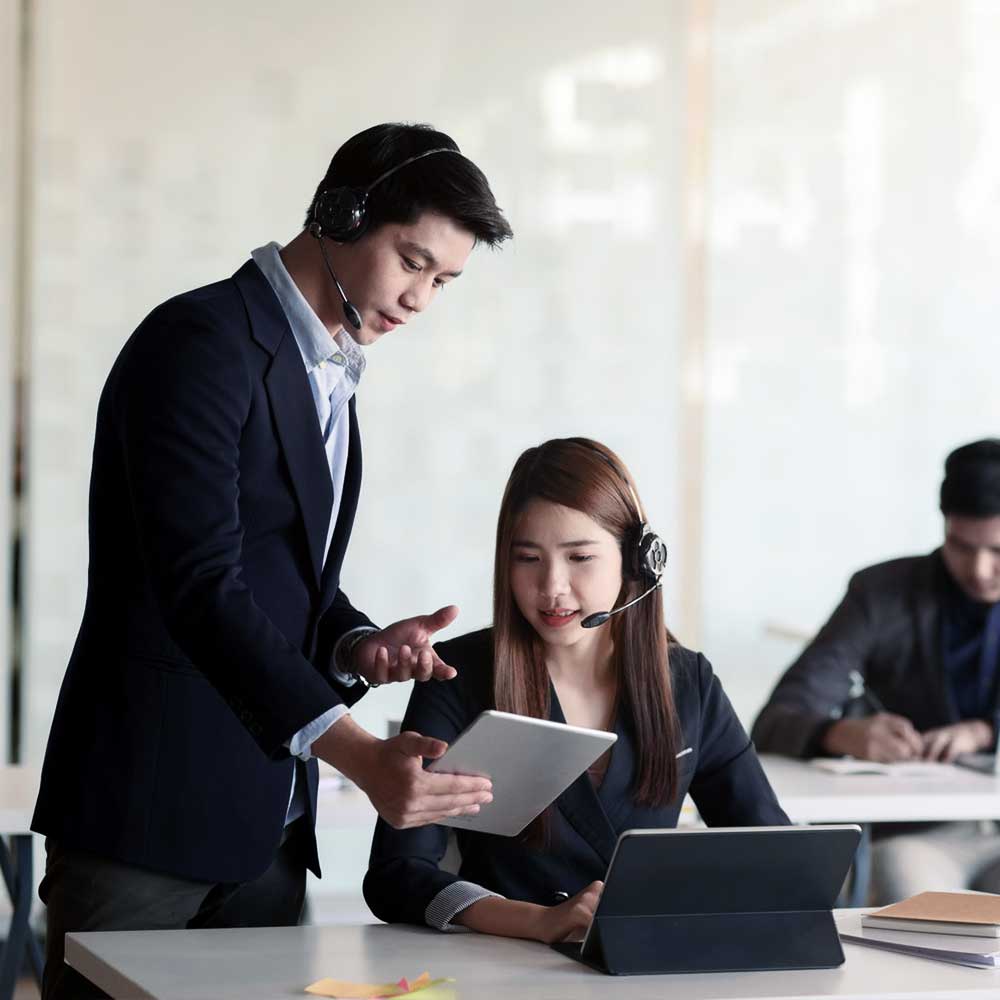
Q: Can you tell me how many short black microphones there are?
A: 2